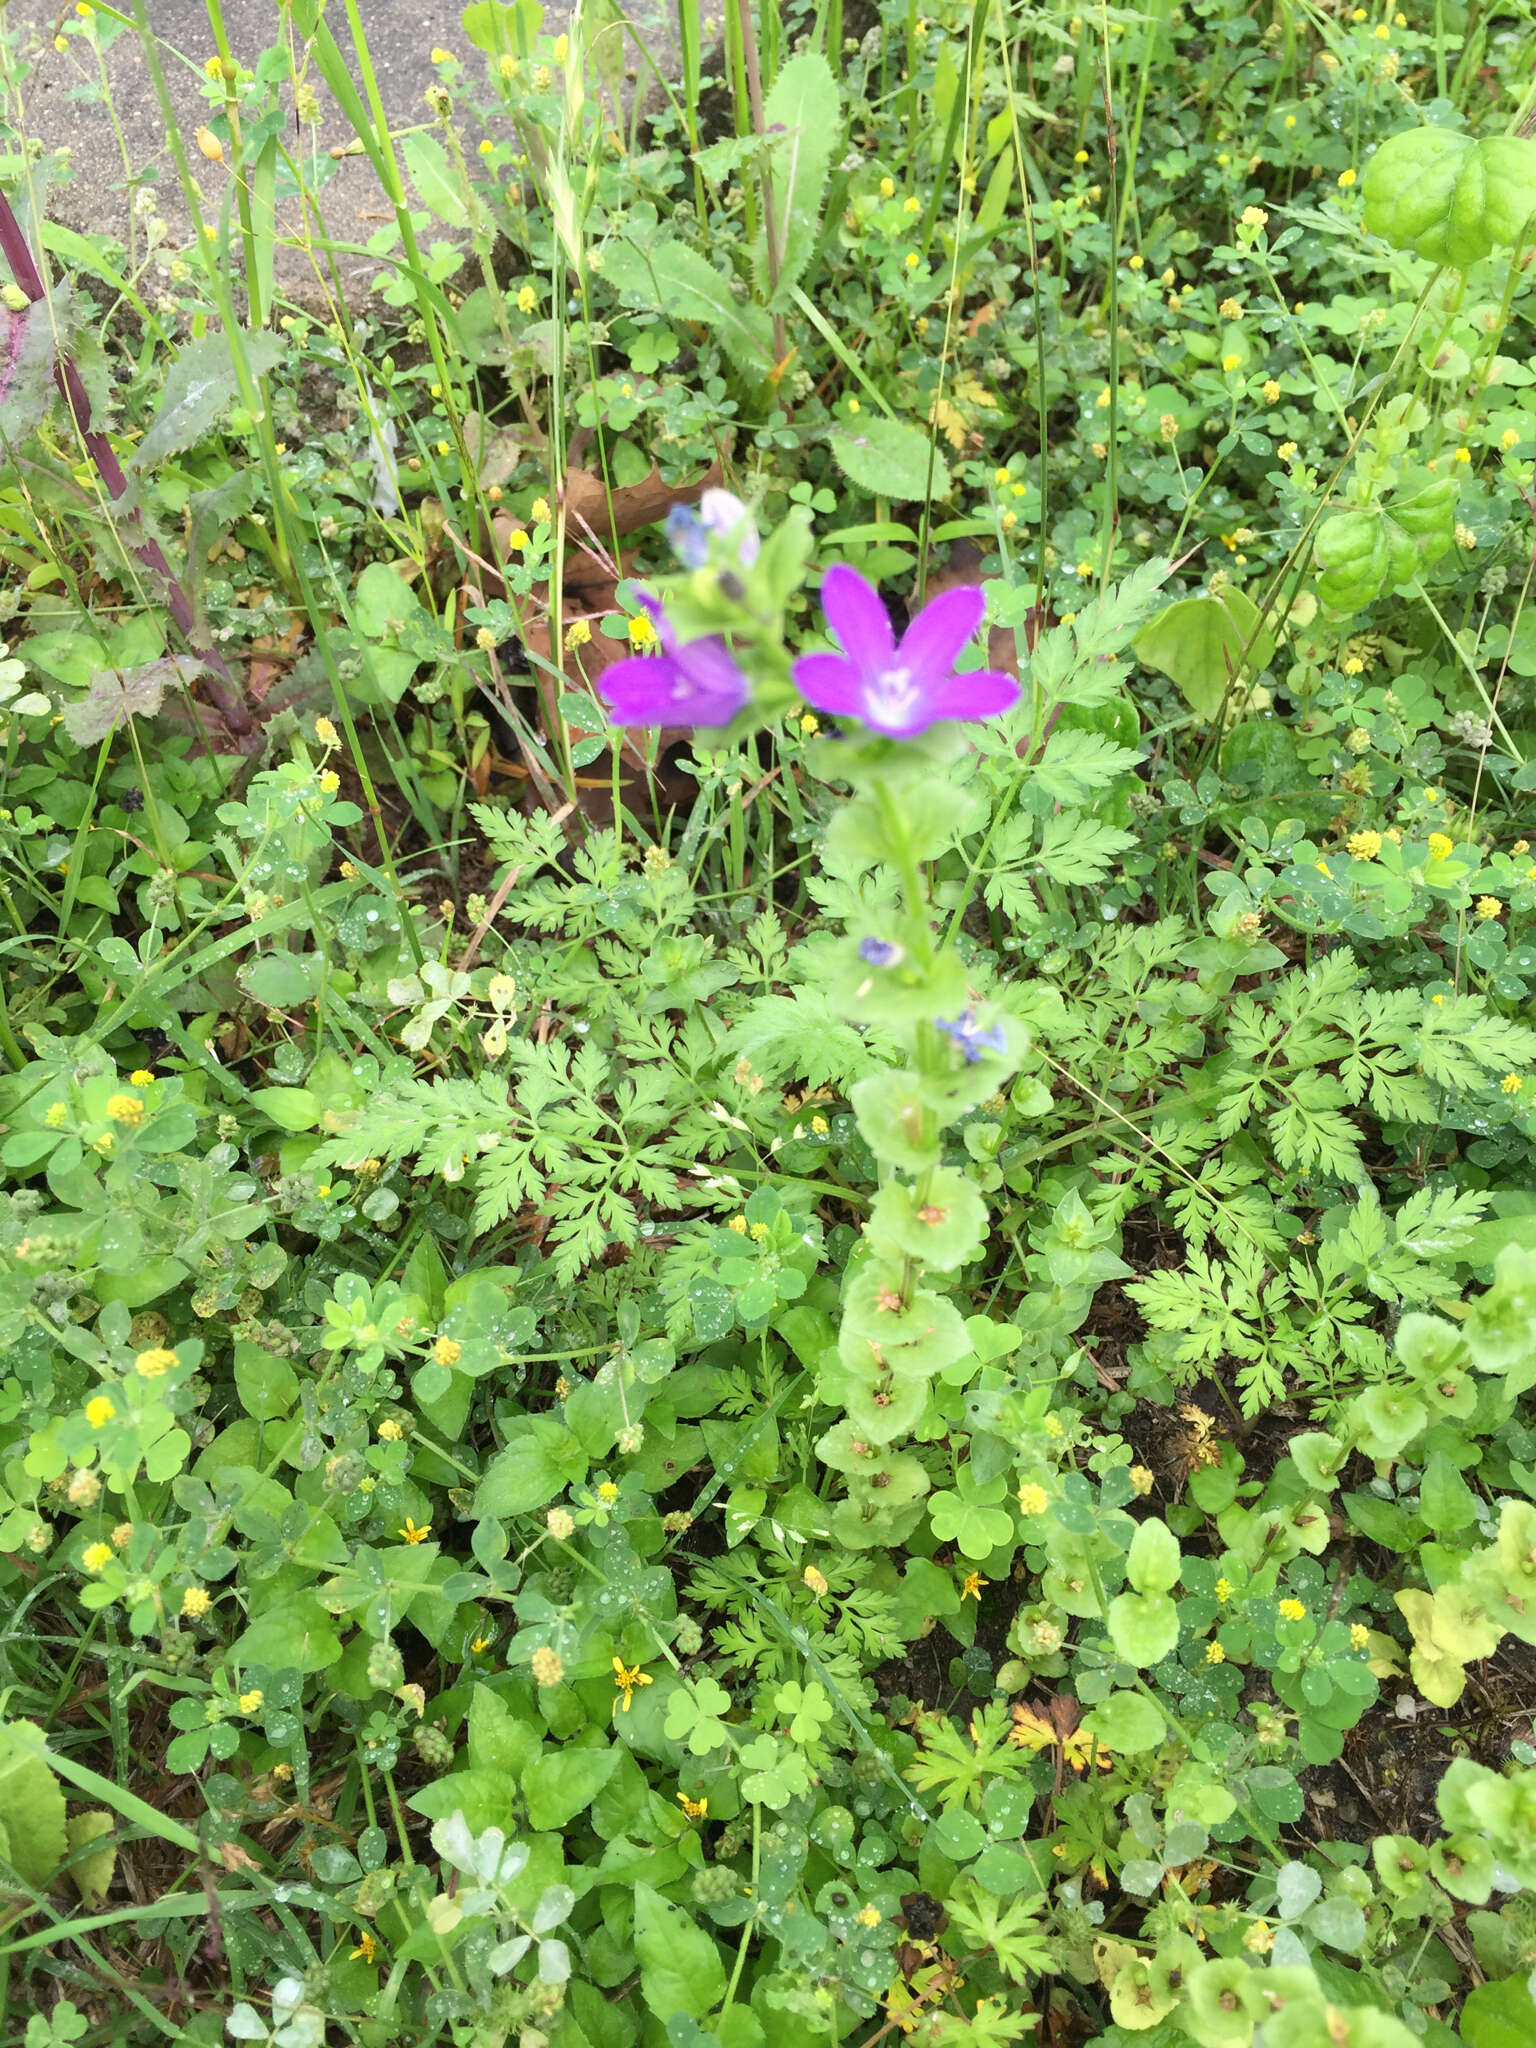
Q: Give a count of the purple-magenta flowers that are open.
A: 2